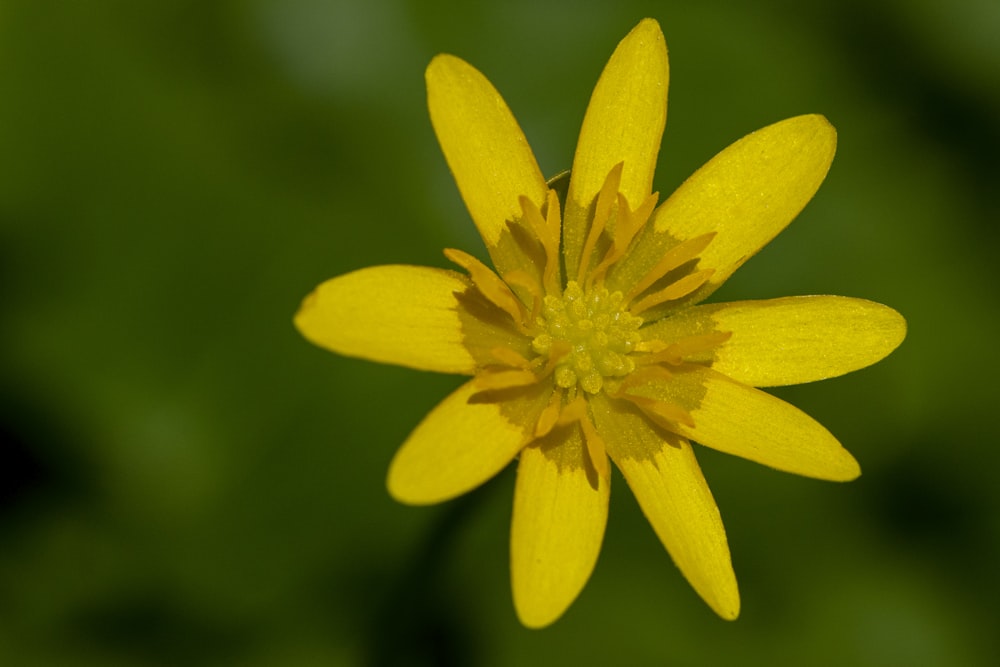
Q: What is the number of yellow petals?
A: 9